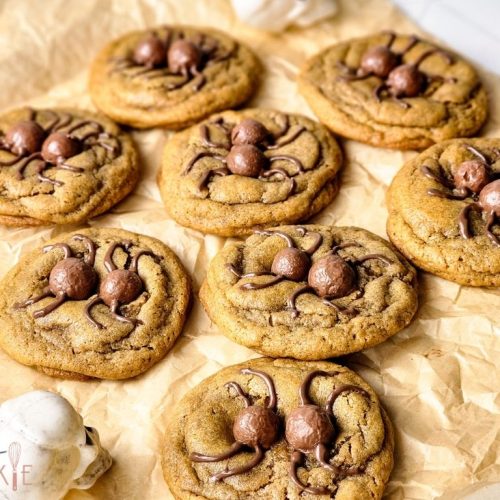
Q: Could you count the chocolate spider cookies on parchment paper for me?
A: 8